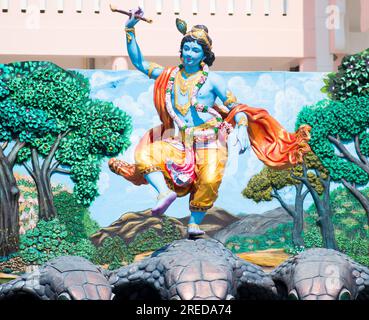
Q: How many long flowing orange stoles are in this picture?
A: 1